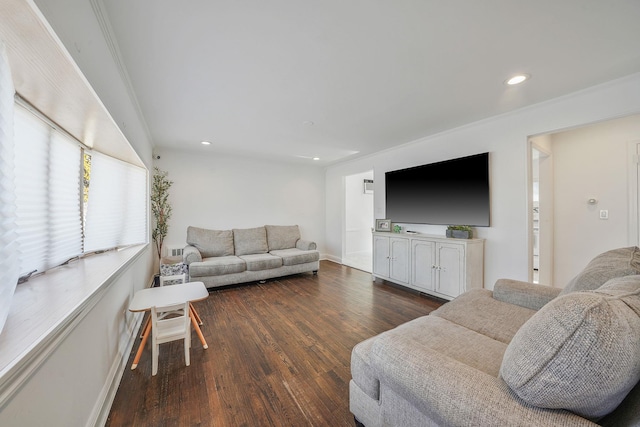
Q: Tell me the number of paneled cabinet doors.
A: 4